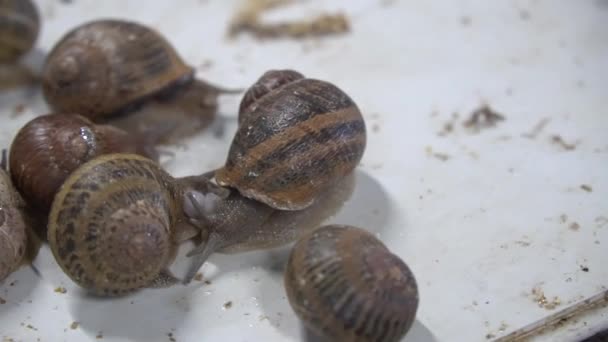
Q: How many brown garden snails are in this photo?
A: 7